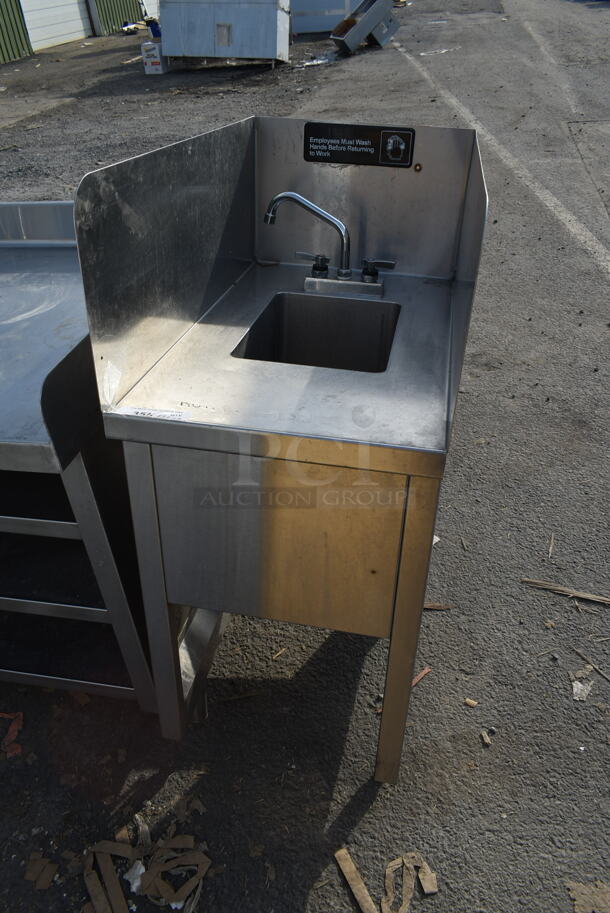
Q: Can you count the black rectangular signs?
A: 1